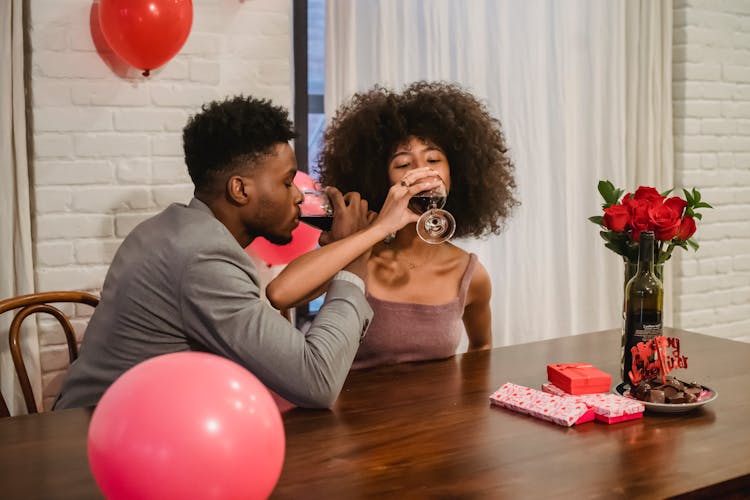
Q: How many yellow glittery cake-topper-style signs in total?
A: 0